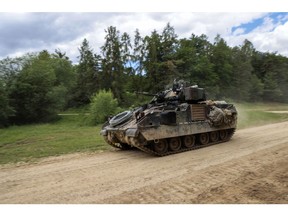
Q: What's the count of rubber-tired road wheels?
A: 6